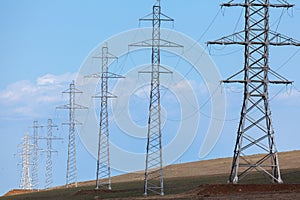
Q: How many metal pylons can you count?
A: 7